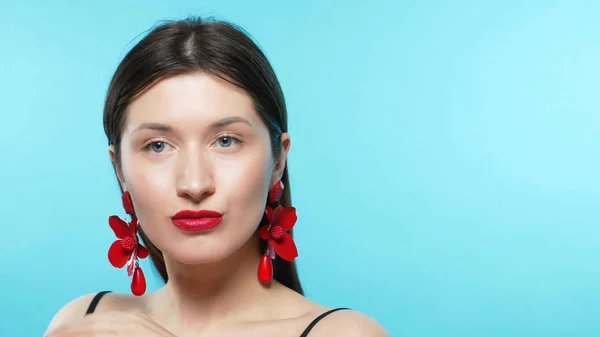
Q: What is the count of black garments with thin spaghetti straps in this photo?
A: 1